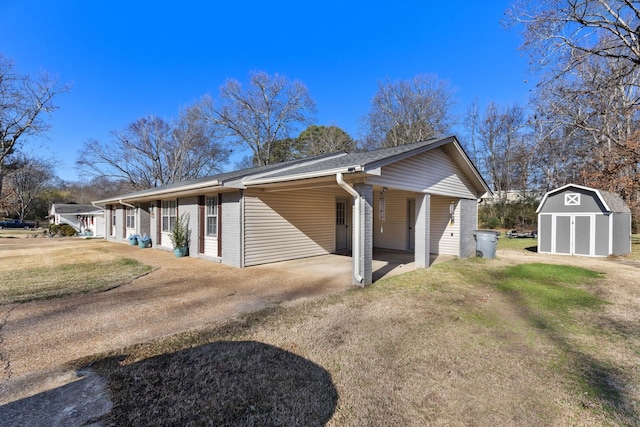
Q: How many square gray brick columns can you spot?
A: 2